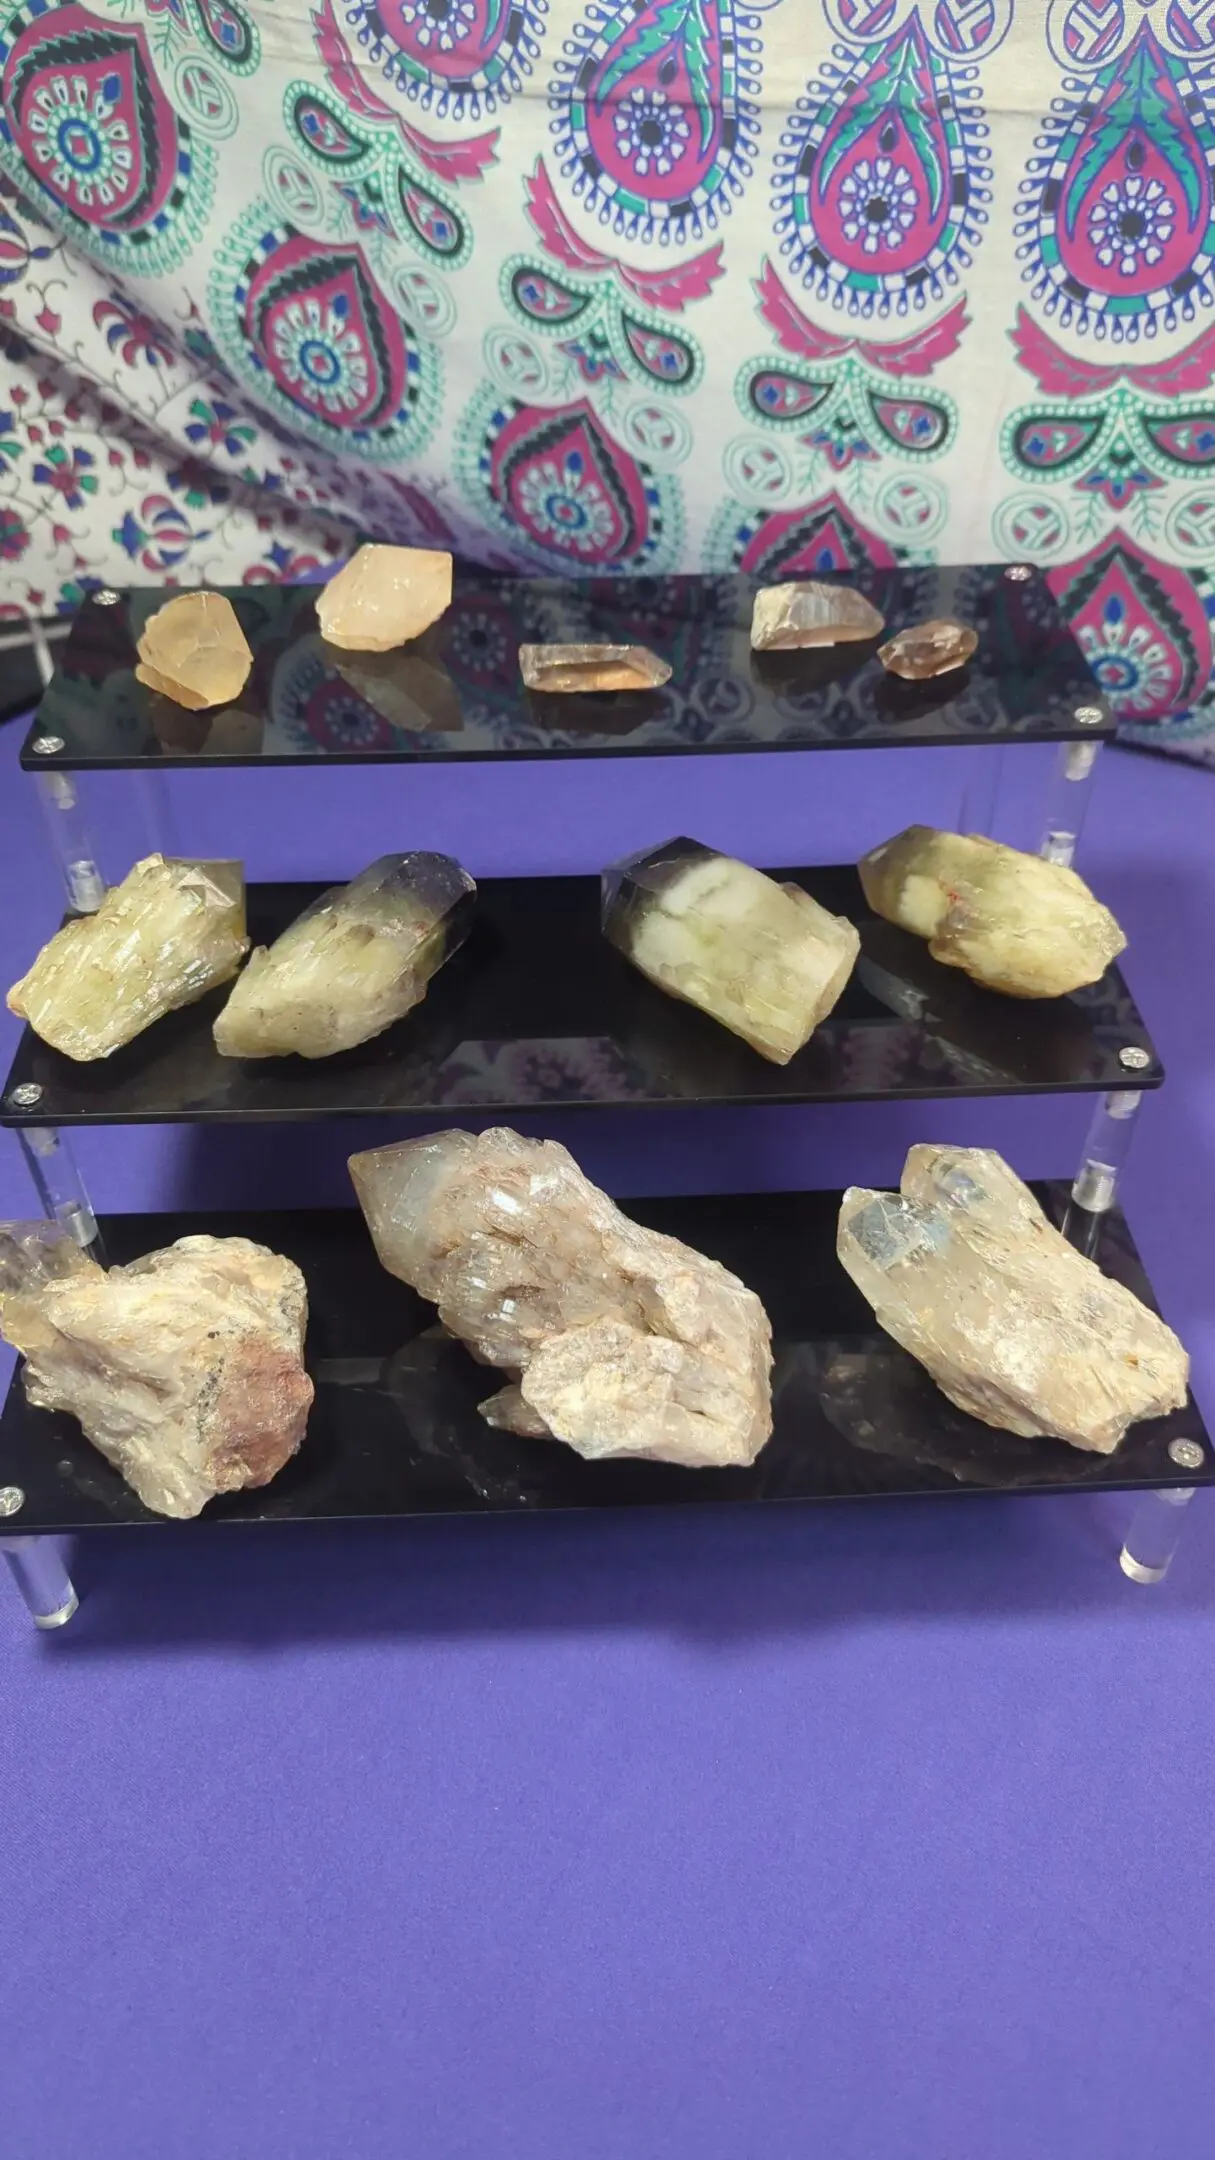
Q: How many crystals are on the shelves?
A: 12